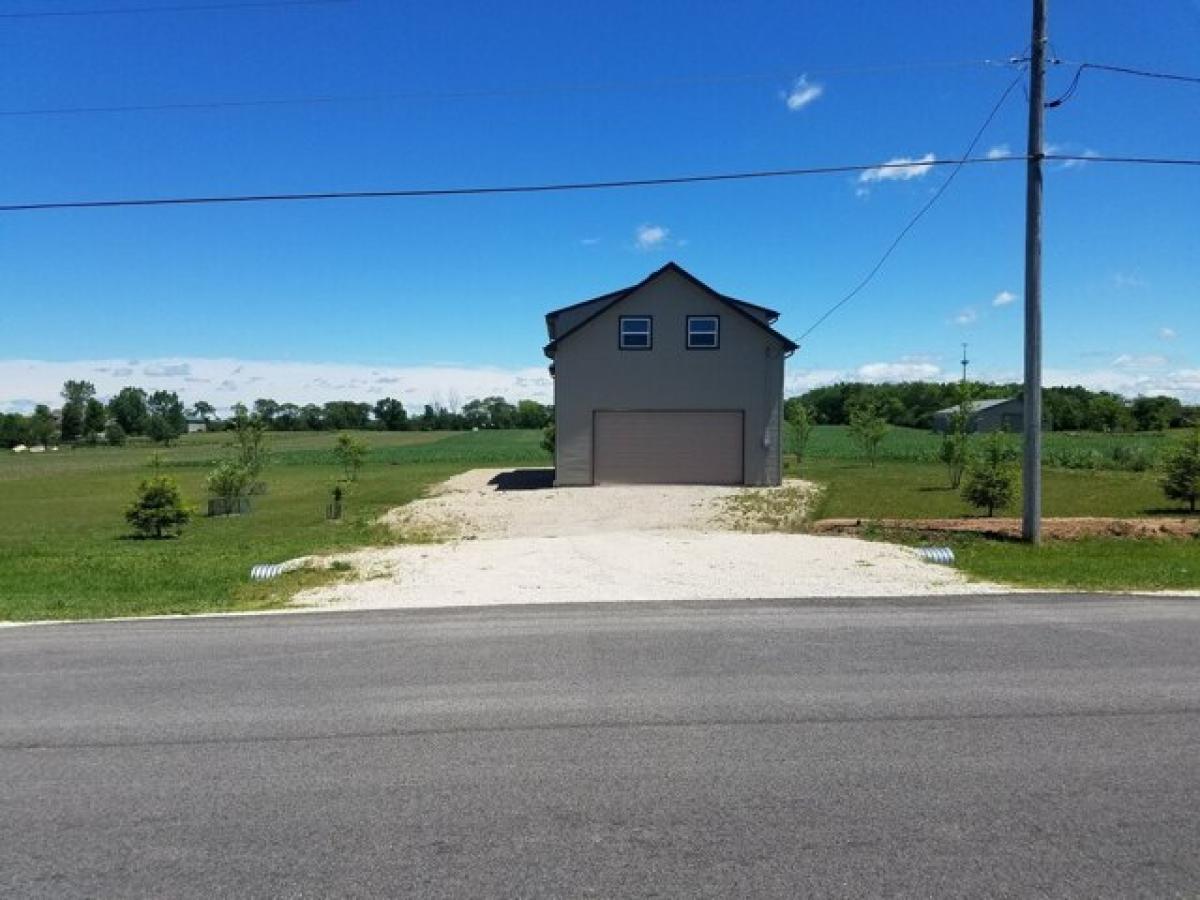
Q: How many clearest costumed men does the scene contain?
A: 0